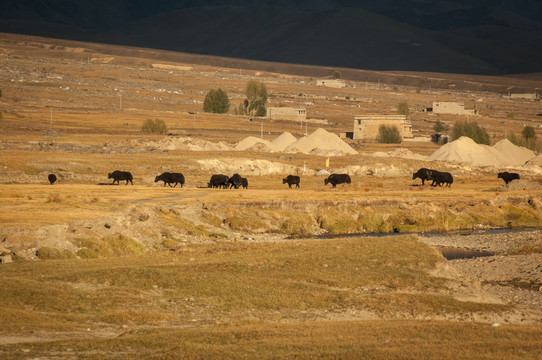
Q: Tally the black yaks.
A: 11